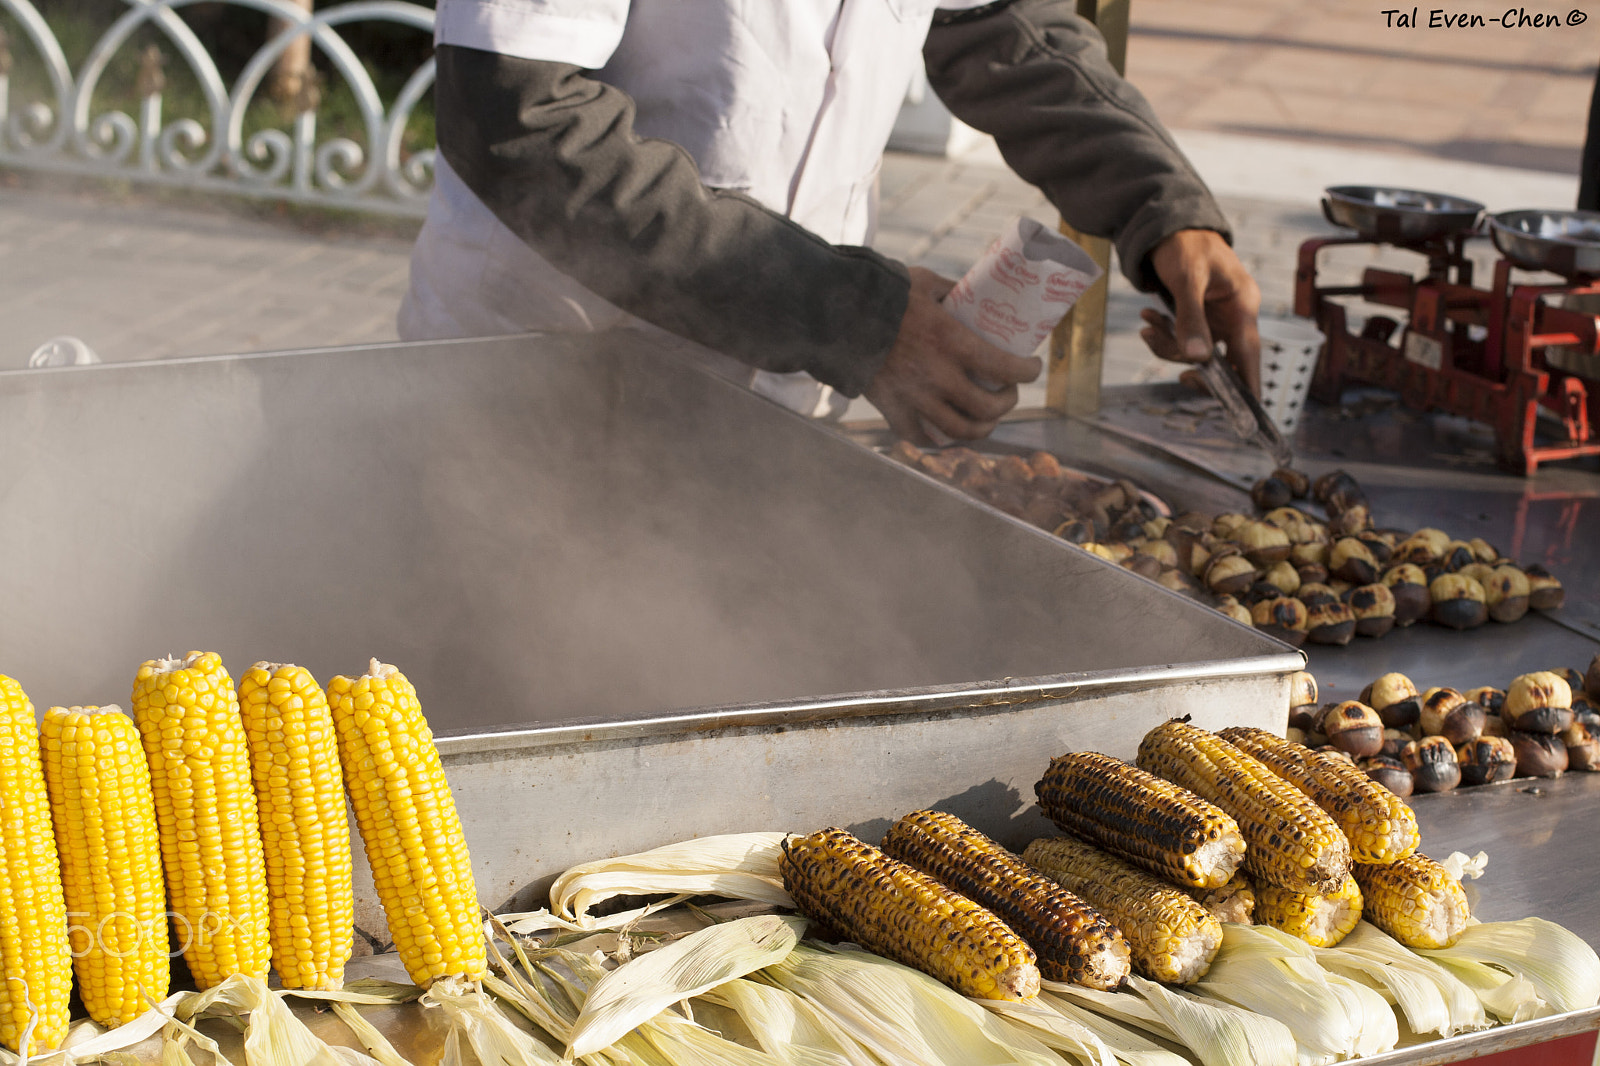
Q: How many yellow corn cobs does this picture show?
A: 5